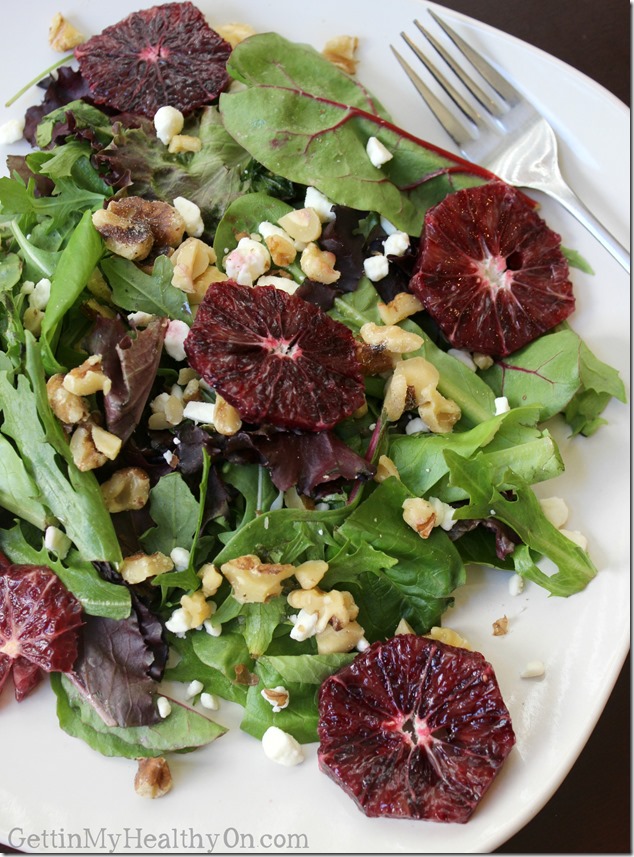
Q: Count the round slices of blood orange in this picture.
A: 5